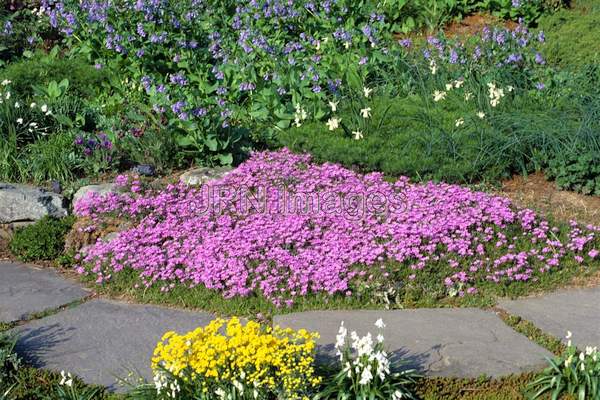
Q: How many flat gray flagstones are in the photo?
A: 4